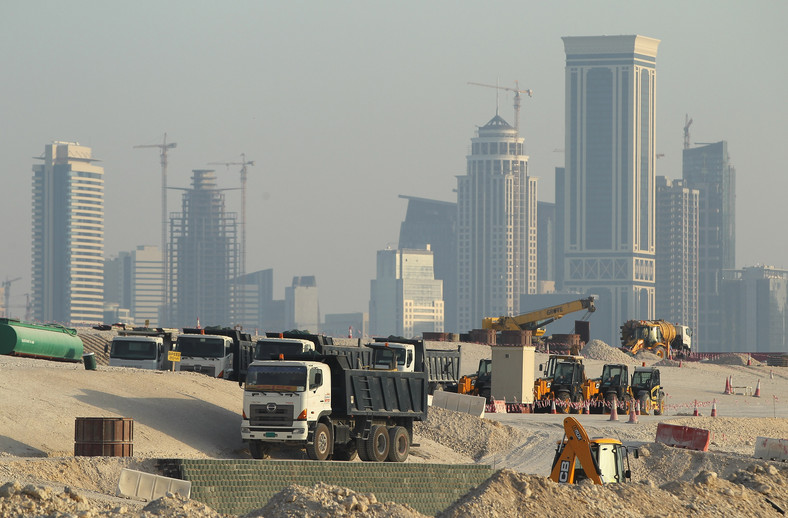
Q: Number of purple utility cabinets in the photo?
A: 0